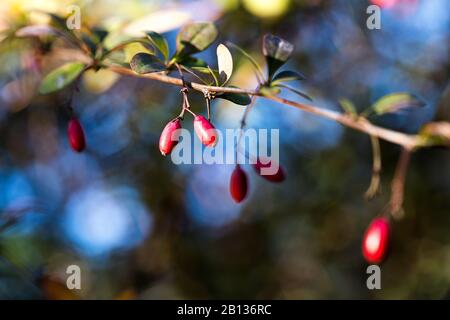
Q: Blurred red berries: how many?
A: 4